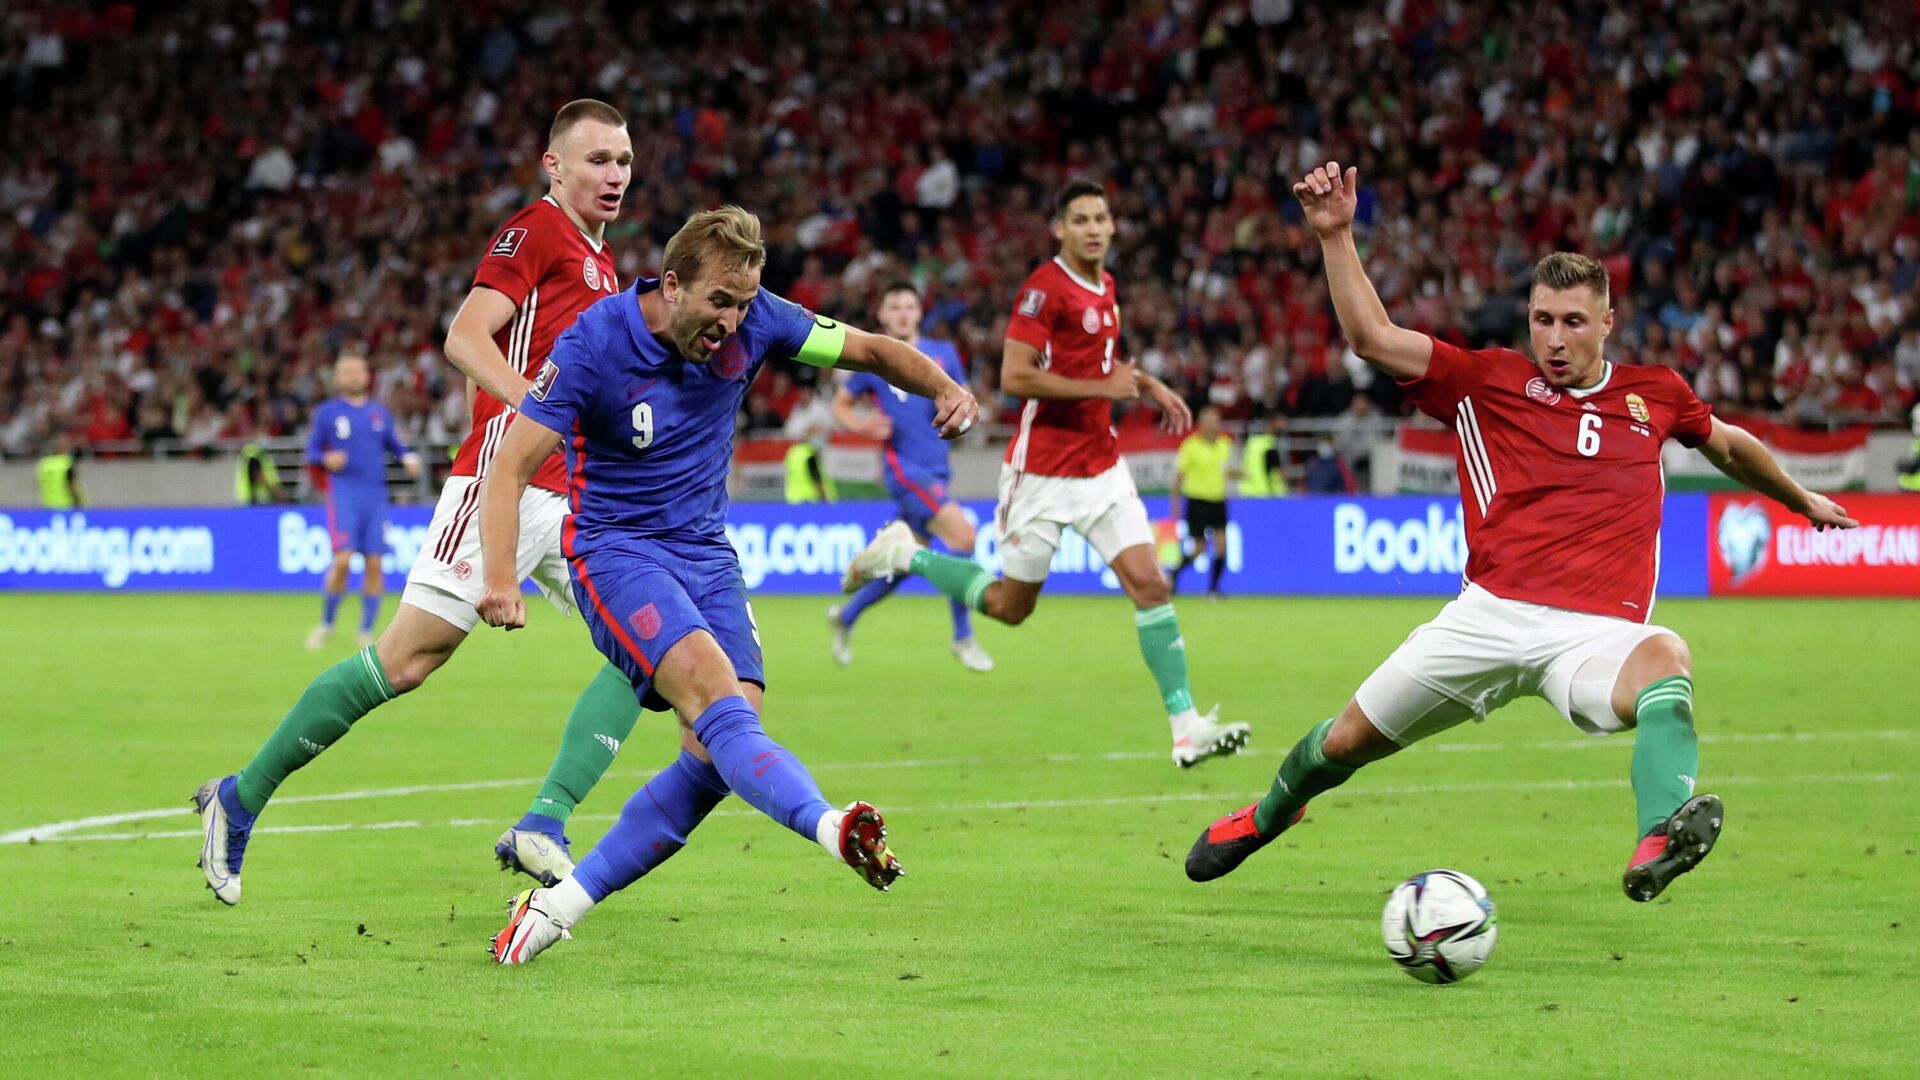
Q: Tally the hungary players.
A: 3